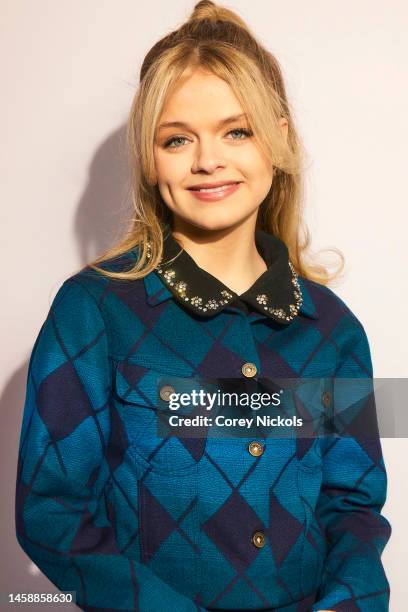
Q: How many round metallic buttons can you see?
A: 5